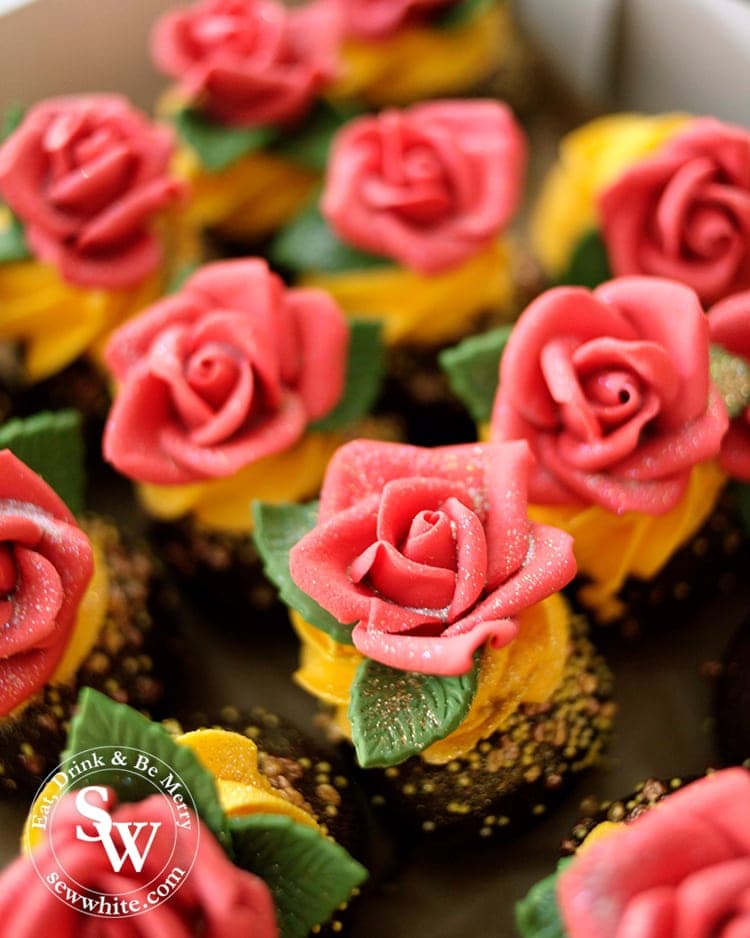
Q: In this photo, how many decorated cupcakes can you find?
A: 12